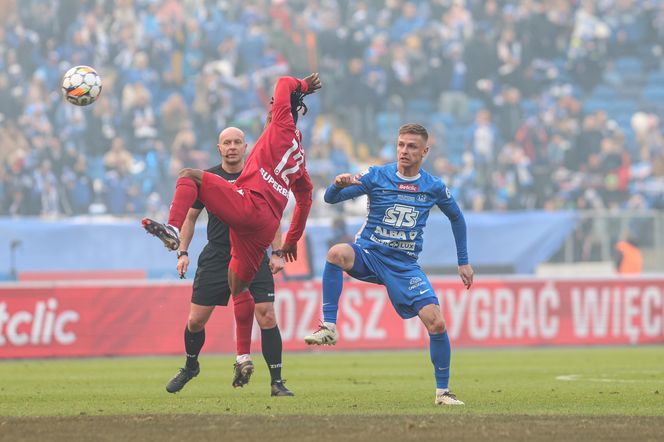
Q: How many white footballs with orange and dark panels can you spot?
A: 1